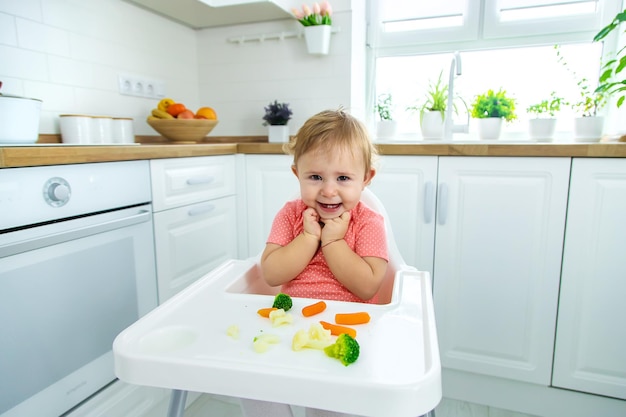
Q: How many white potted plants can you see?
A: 7